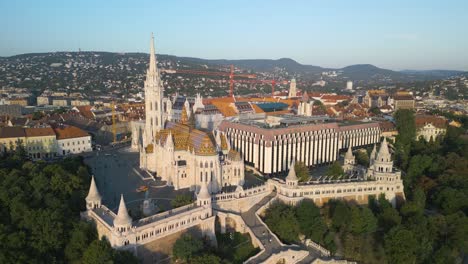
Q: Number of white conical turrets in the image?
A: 7